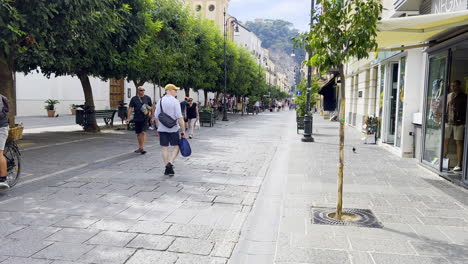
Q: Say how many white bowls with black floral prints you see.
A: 0